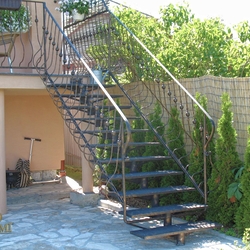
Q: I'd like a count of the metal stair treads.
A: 11